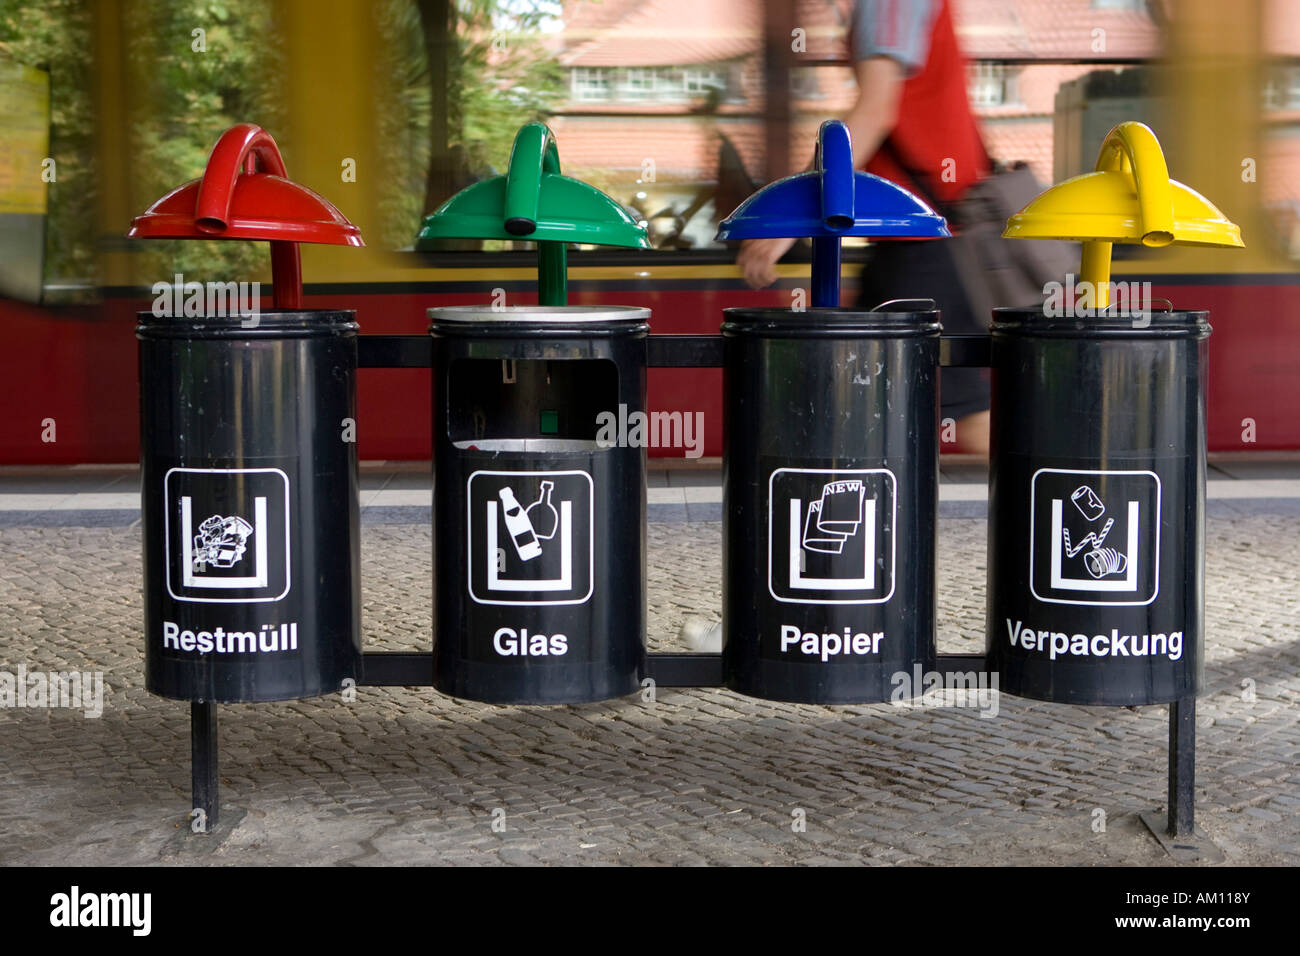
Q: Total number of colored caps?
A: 4